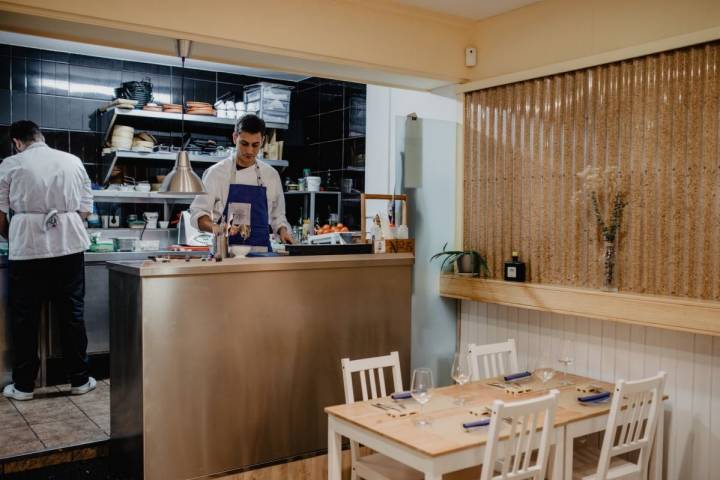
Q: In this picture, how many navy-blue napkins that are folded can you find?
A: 4